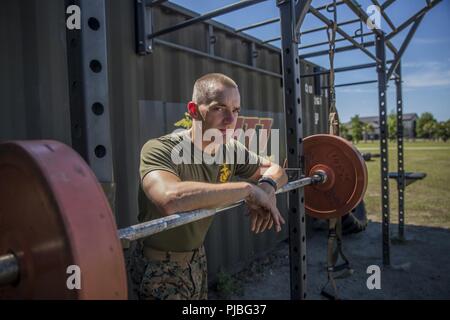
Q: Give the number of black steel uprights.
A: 4